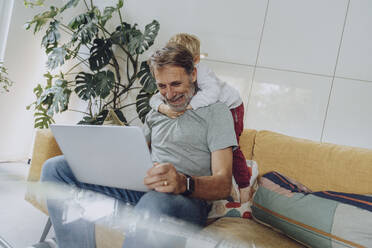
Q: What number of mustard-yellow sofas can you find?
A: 1